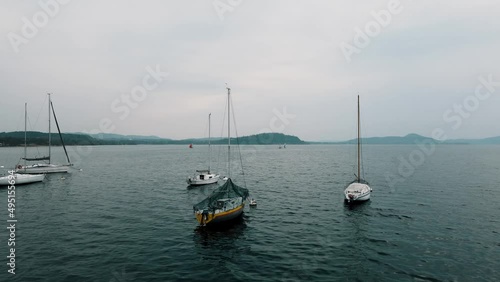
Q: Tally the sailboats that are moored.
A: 5